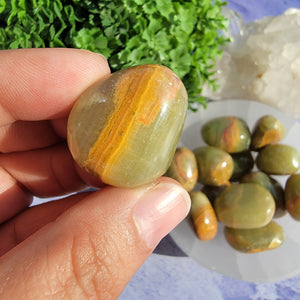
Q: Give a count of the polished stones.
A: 12